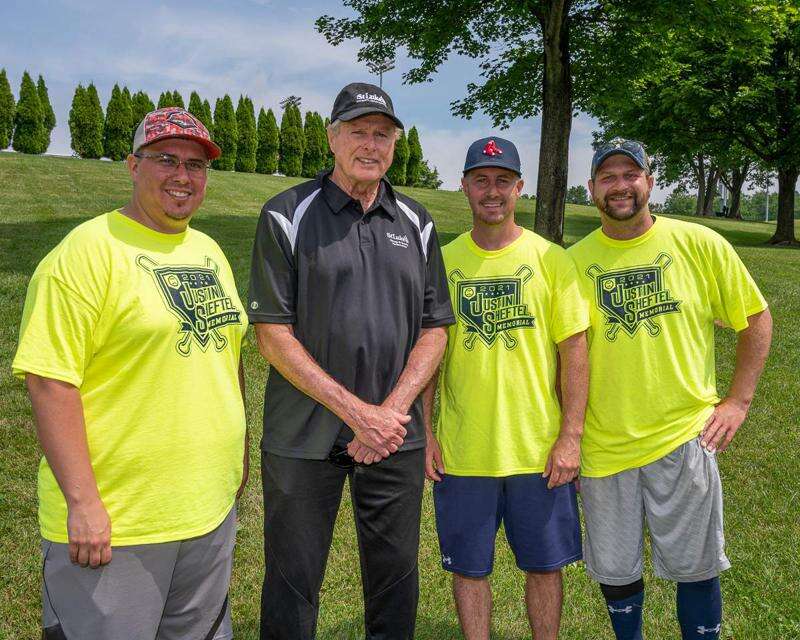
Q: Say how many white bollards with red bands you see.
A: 0